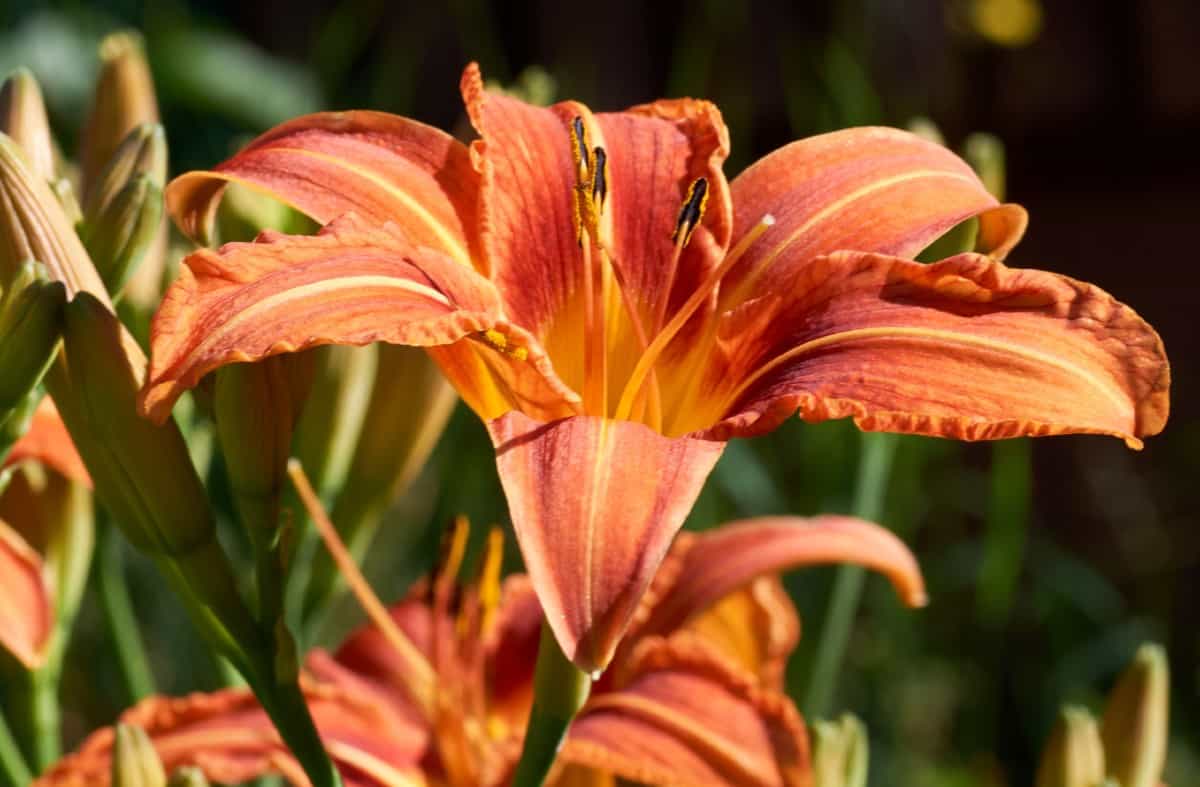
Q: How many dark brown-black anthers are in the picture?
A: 3